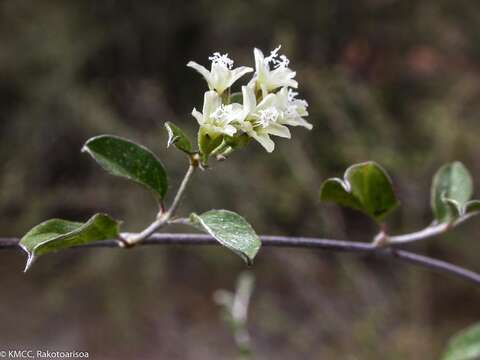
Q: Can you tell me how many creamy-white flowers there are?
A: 5